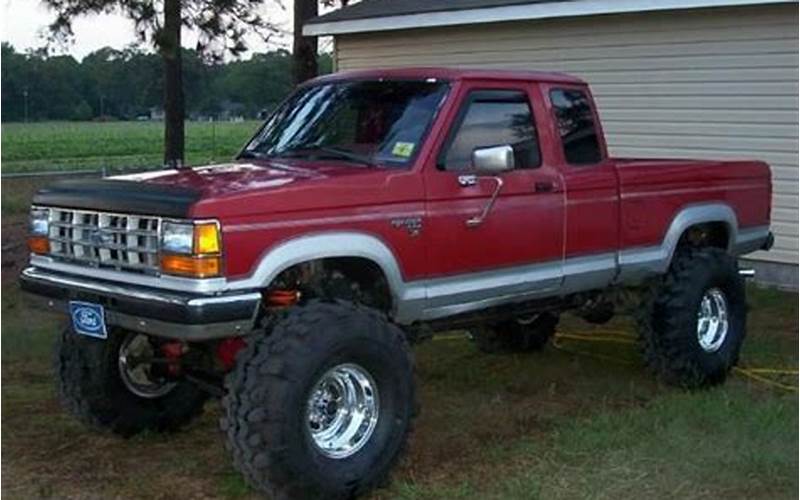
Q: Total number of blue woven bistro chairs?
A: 0